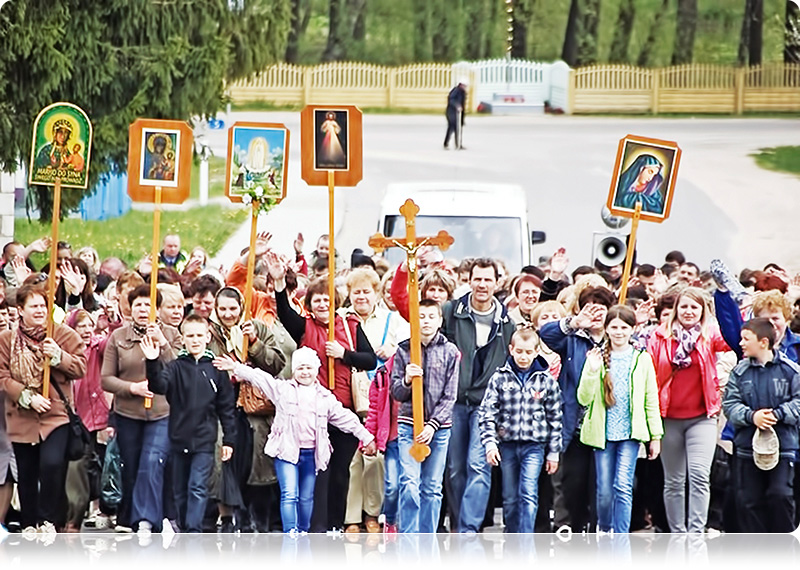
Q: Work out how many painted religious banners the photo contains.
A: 5